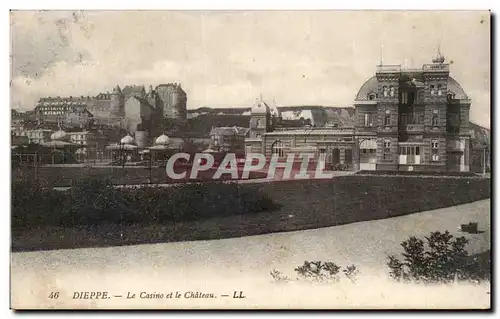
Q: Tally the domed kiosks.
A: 3